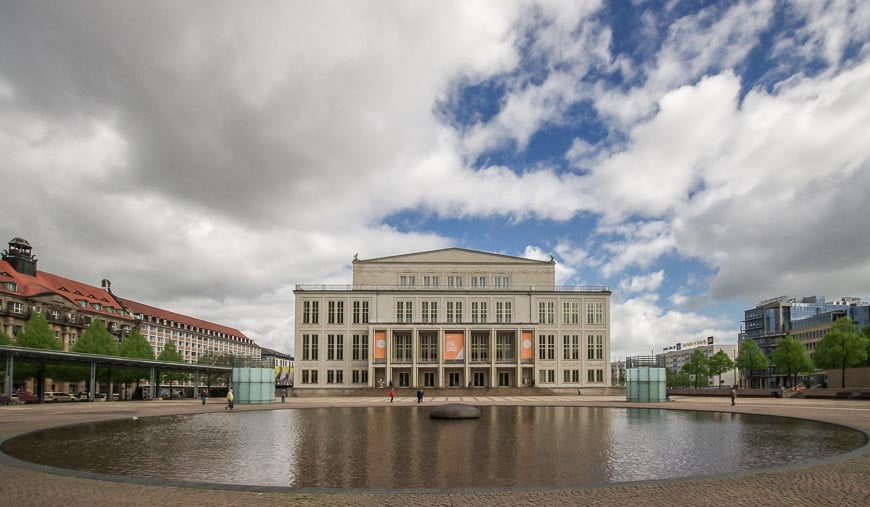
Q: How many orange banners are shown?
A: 3